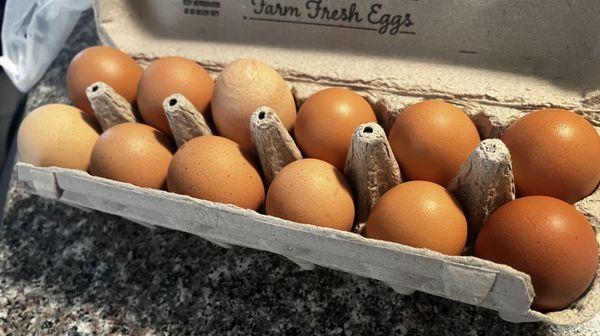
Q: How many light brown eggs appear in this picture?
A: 2